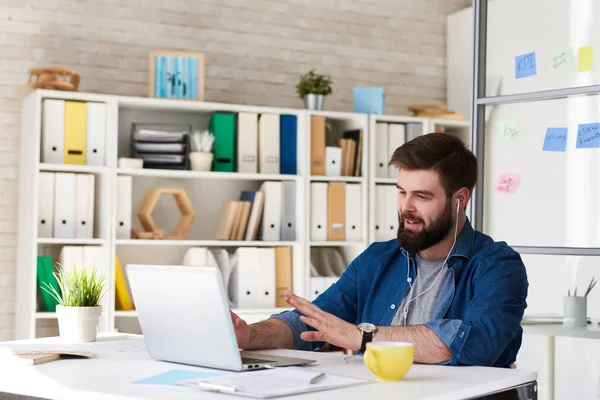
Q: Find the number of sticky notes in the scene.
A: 7